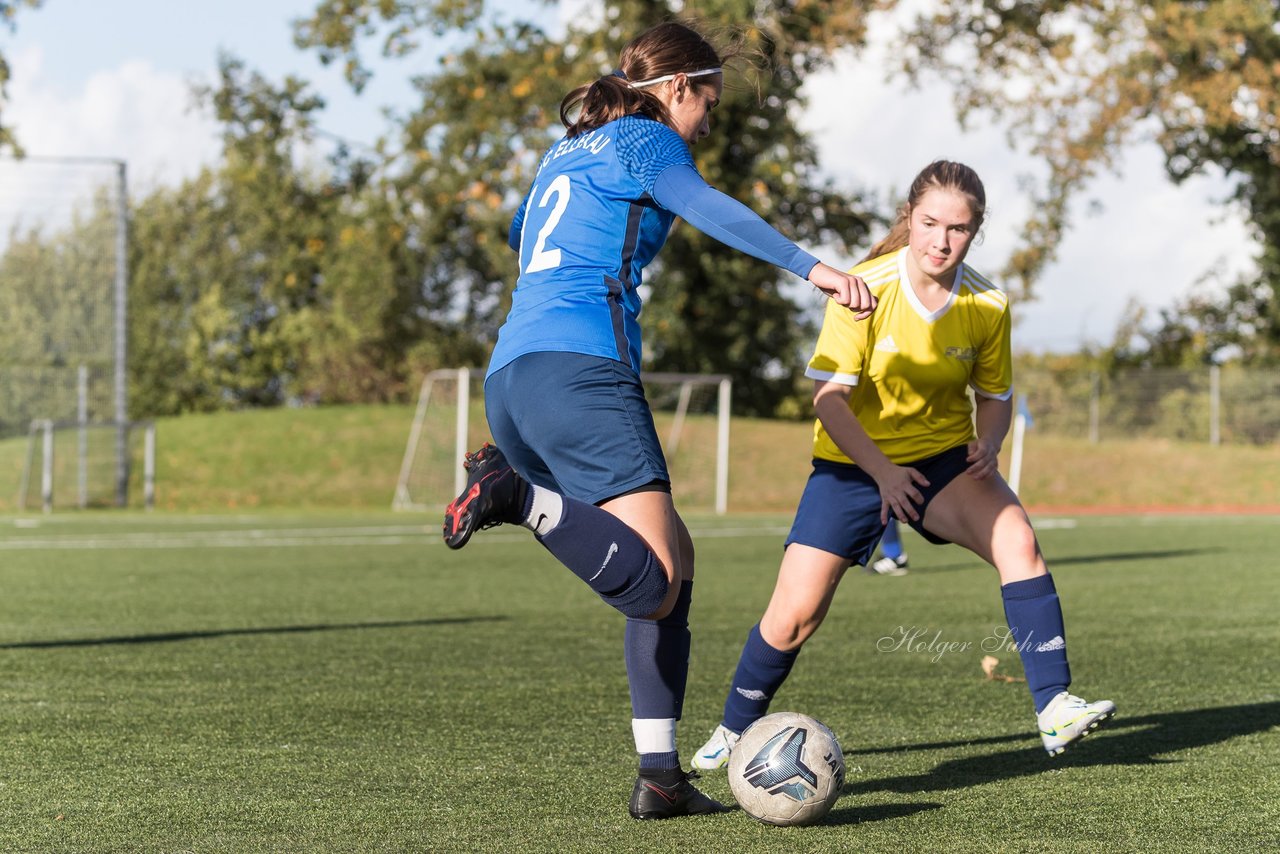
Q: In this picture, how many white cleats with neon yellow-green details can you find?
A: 2